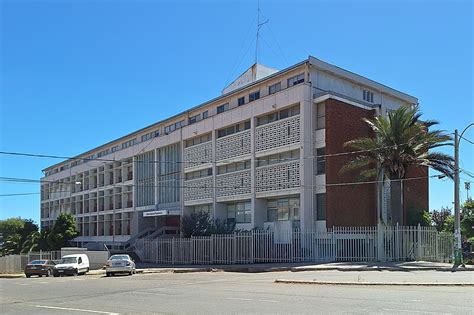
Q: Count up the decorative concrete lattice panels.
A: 6